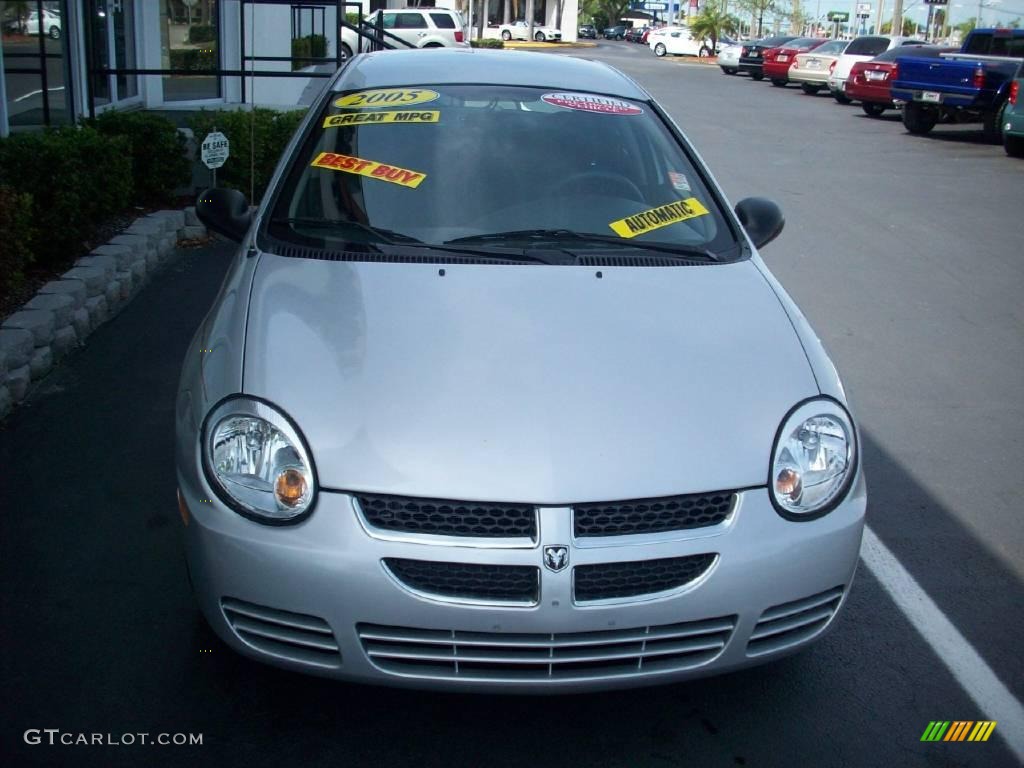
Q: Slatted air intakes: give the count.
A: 3